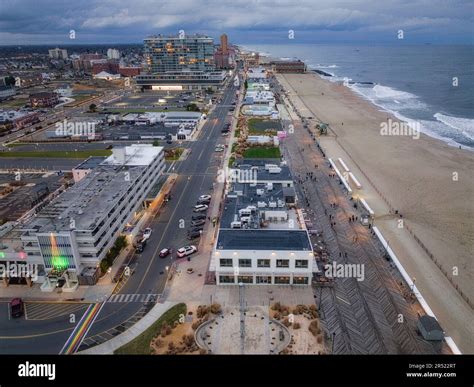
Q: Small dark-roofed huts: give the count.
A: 1